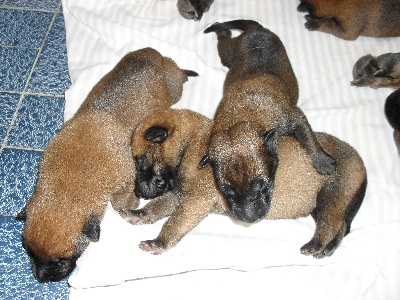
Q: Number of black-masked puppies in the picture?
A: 3